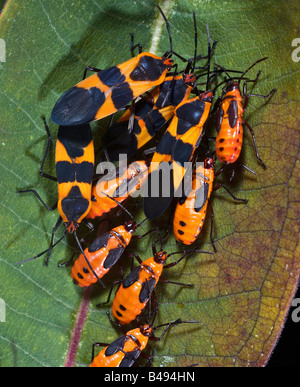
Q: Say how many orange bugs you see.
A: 10